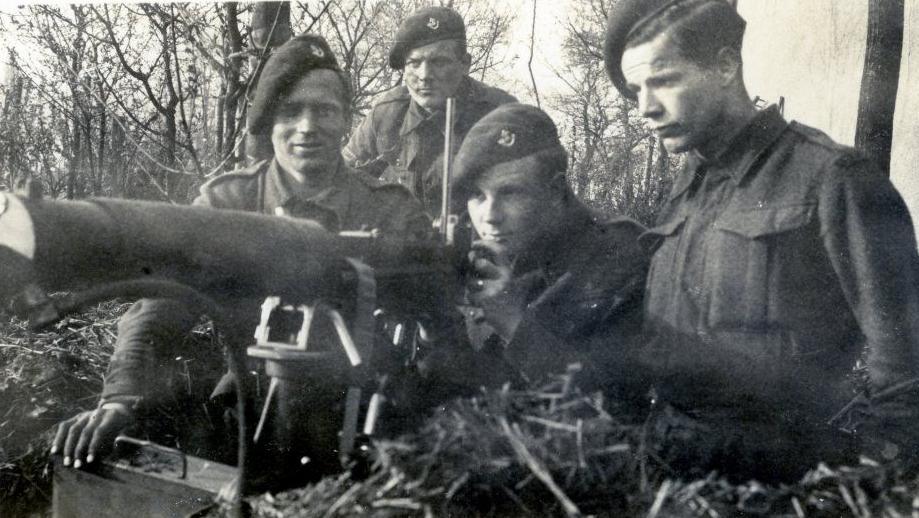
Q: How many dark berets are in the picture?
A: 4